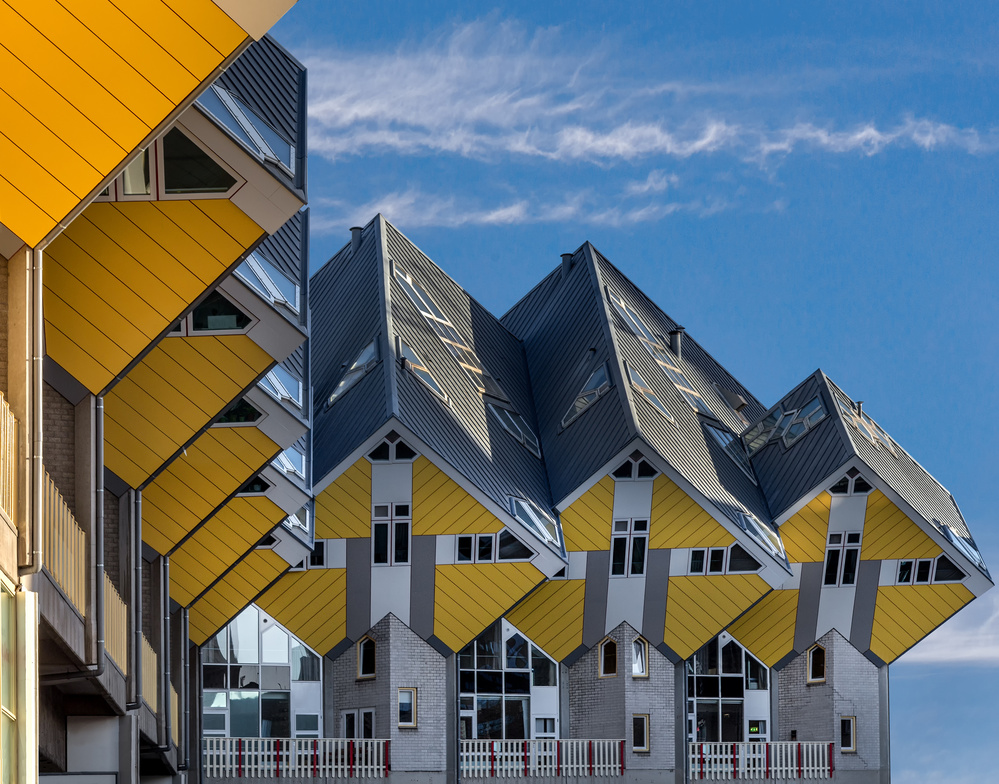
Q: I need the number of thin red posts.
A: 15